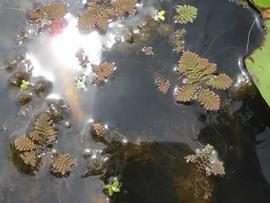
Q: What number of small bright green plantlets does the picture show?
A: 4